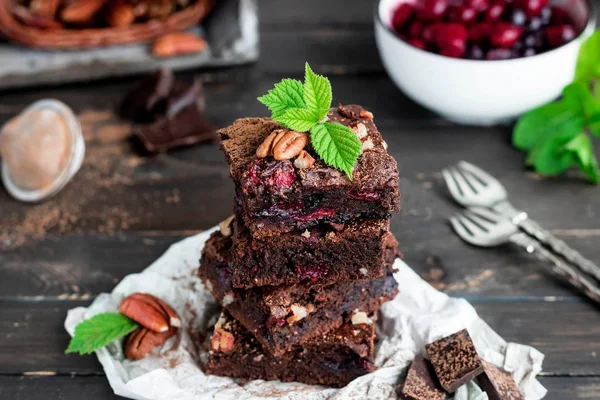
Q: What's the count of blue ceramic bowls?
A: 0